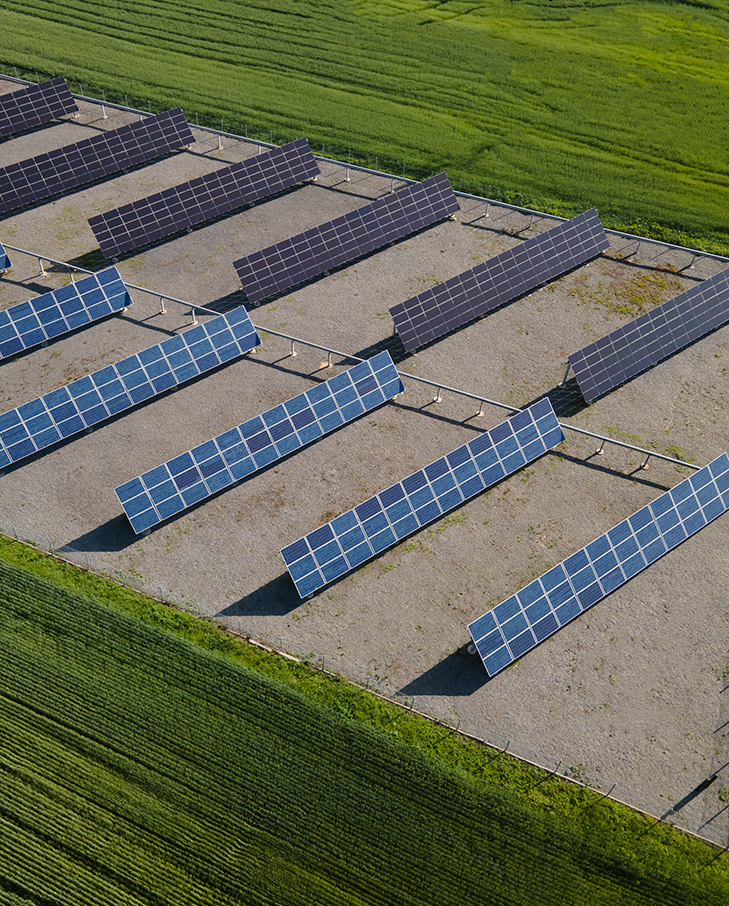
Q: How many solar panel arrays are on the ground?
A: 12